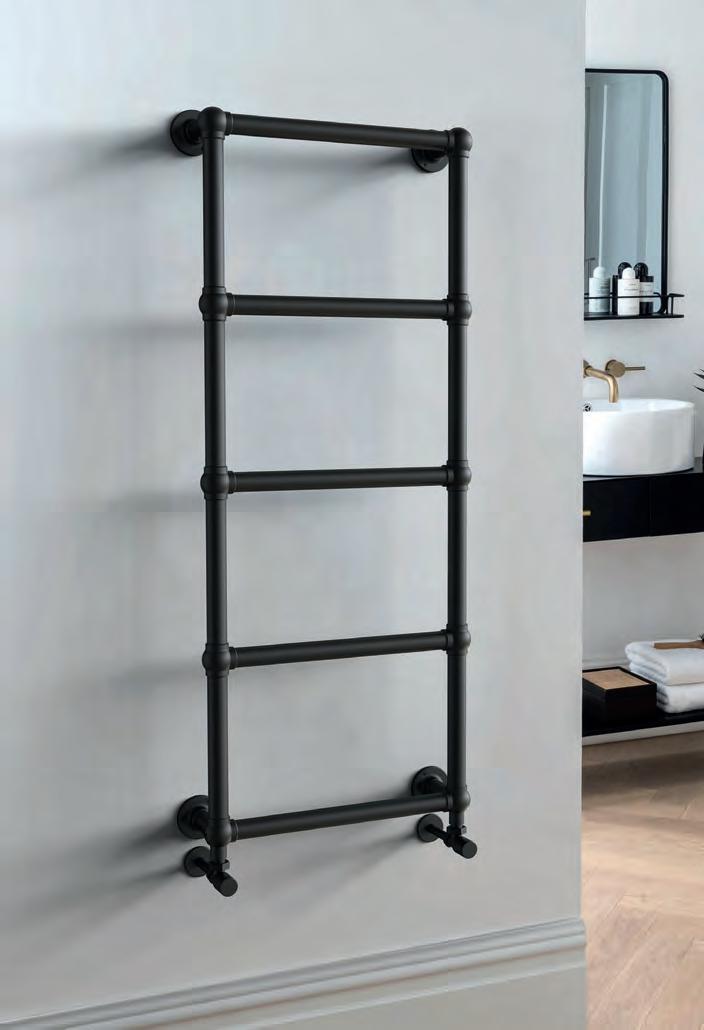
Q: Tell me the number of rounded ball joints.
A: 10